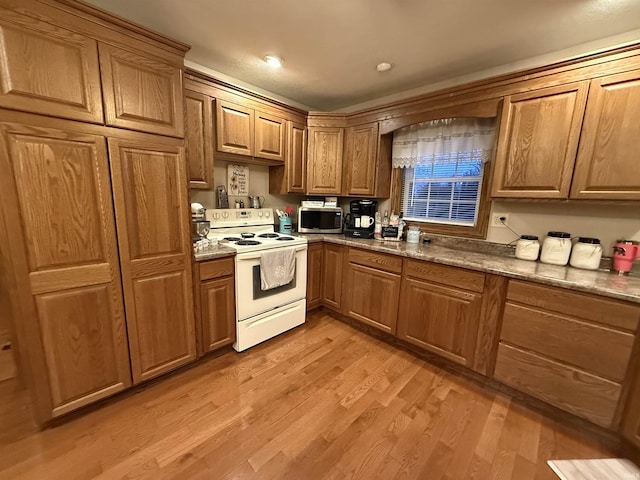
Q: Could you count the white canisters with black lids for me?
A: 3